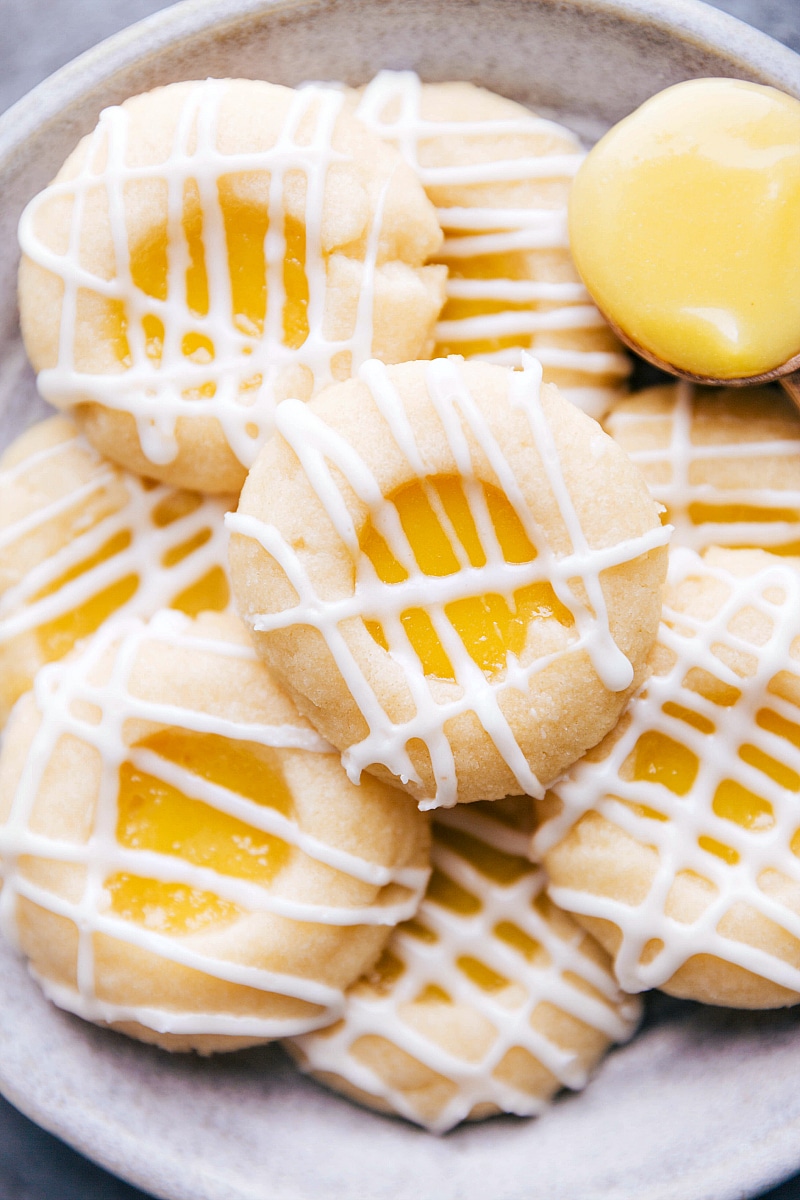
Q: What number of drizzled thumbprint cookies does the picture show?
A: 8